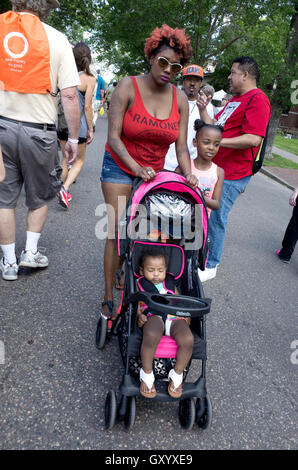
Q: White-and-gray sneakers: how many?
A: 2